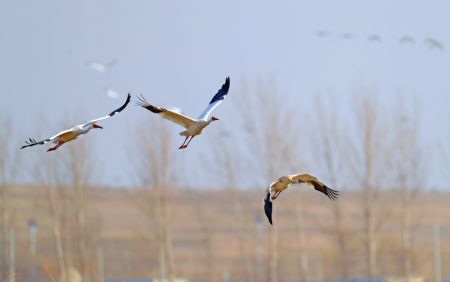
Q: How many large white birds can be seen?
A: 3